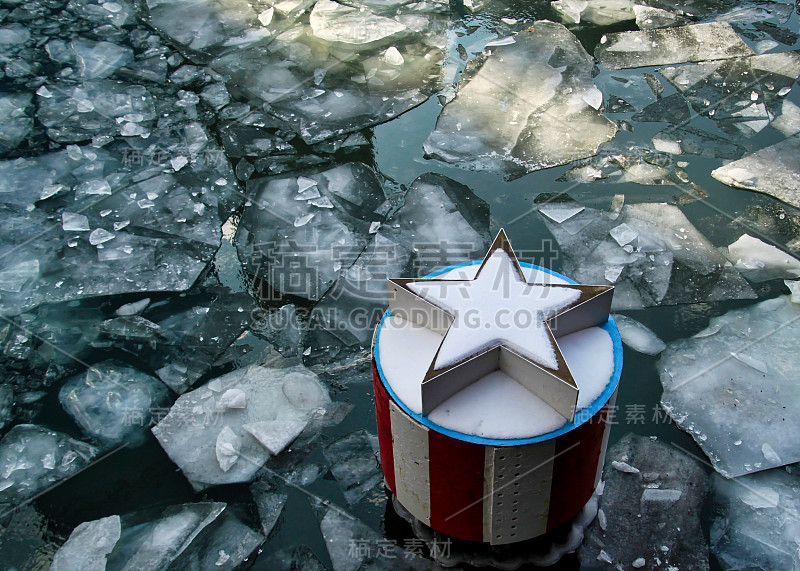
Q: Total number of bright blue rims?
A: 1